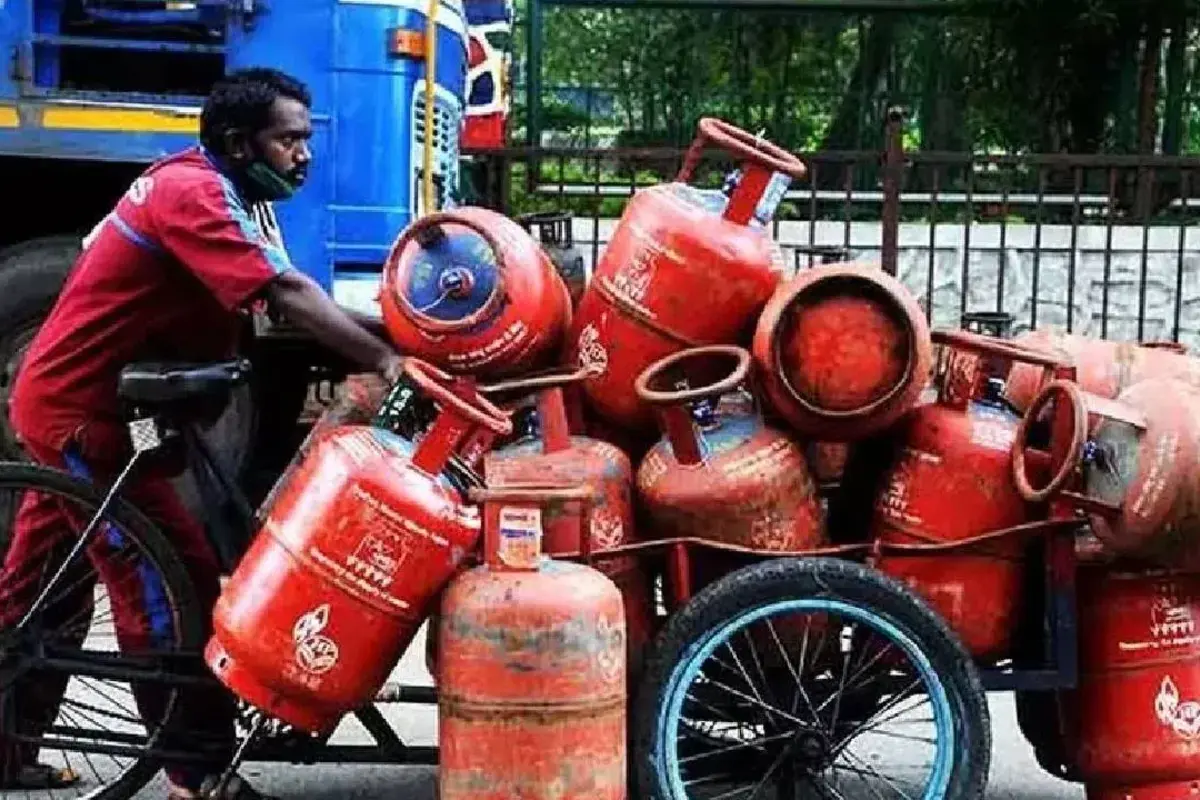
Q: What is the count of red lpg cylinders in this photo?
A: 11